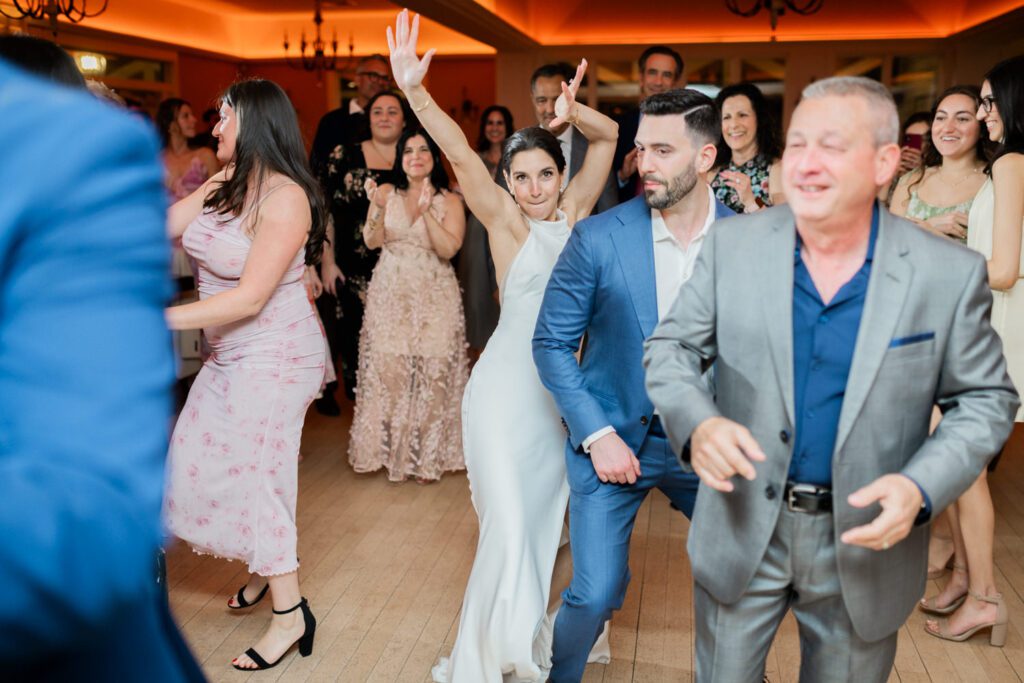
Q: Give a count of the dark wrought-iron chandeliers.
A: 3